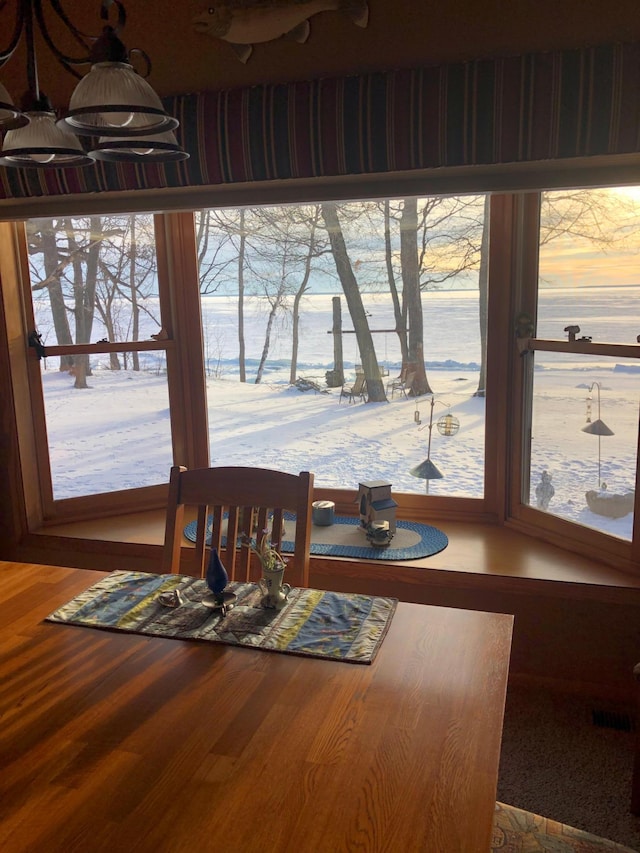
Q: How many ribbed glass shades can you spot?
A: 4